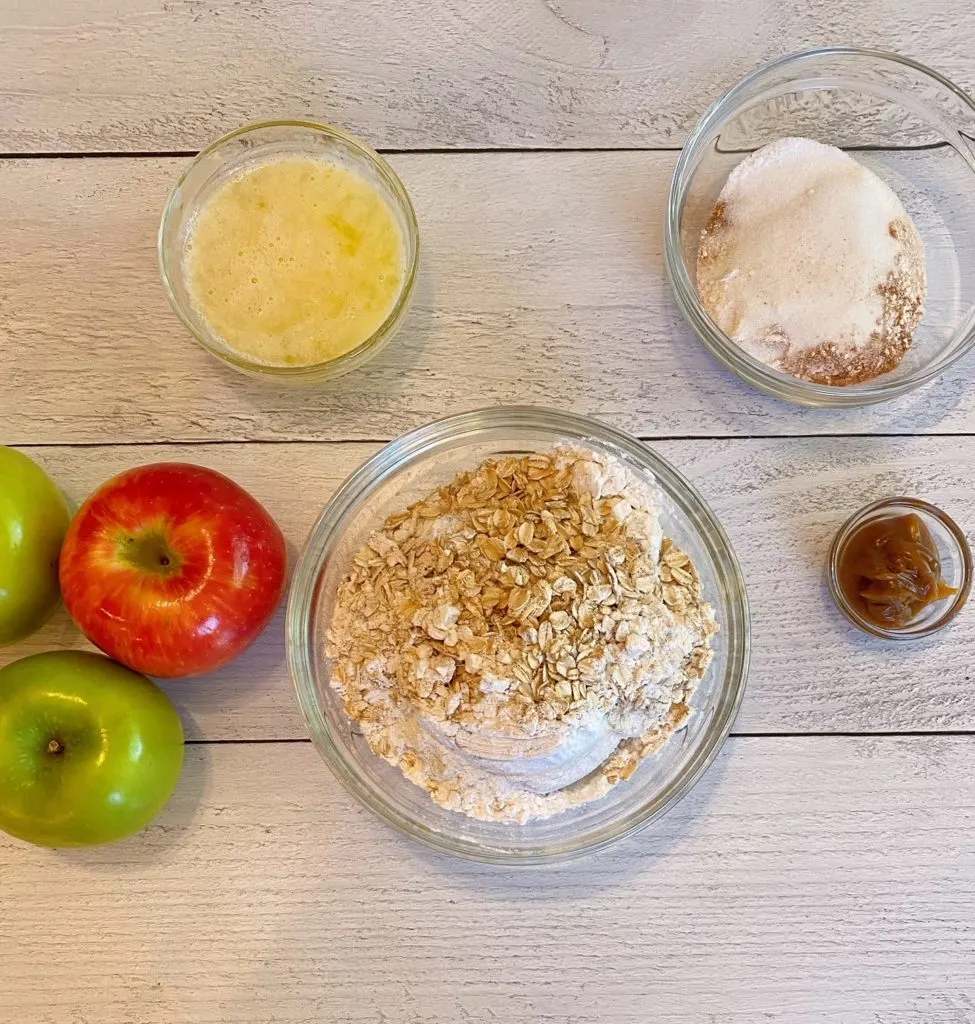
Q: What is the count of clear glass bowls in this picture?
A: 4